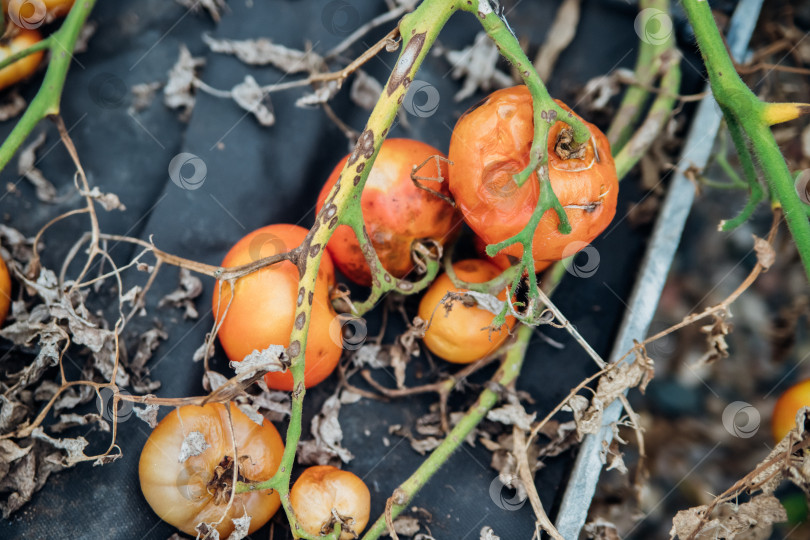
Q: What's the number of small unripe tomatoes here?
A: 2